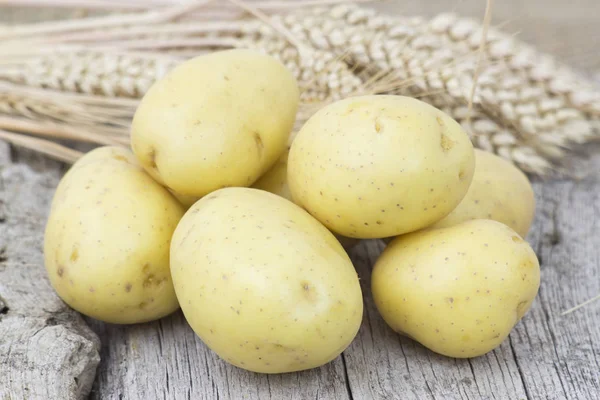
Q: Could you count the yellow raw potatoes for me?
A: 7